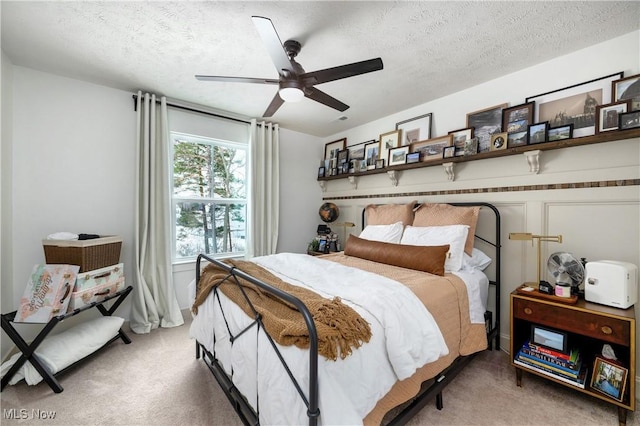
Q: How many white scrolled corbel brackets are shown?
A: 5